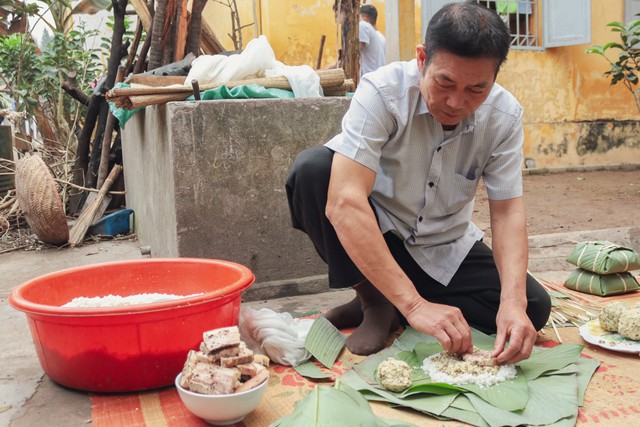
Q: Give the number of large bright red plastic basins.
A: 1